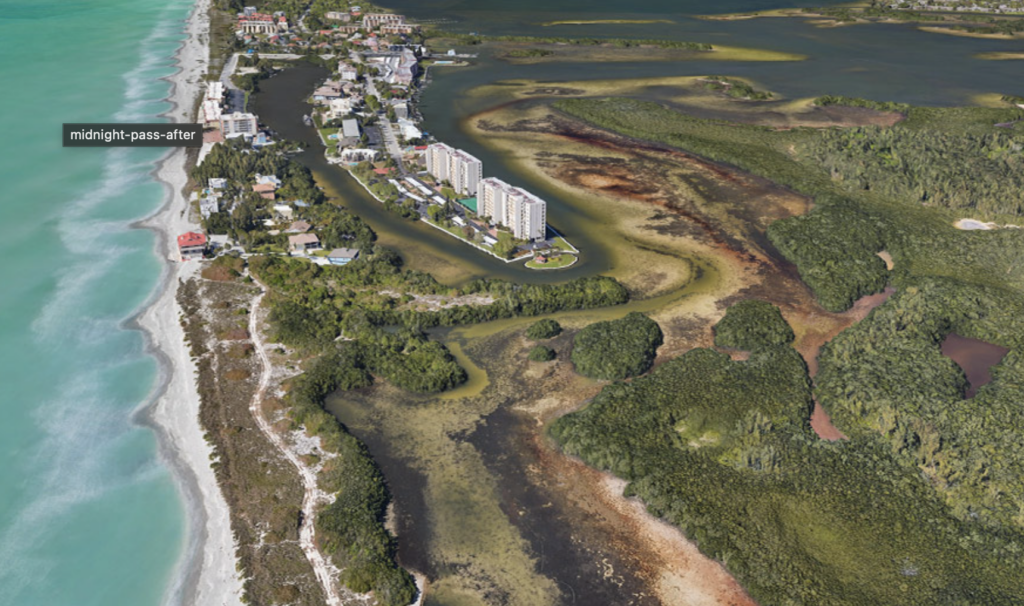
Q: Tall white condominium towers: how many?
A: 2